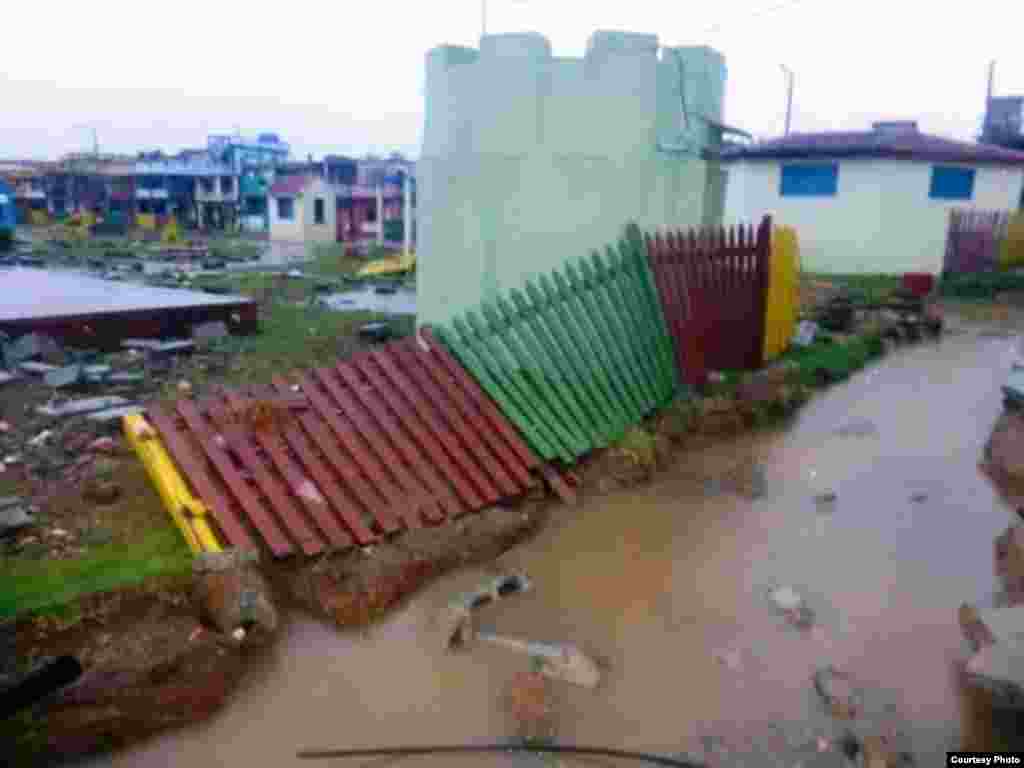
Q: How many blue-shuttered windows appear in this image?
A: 2